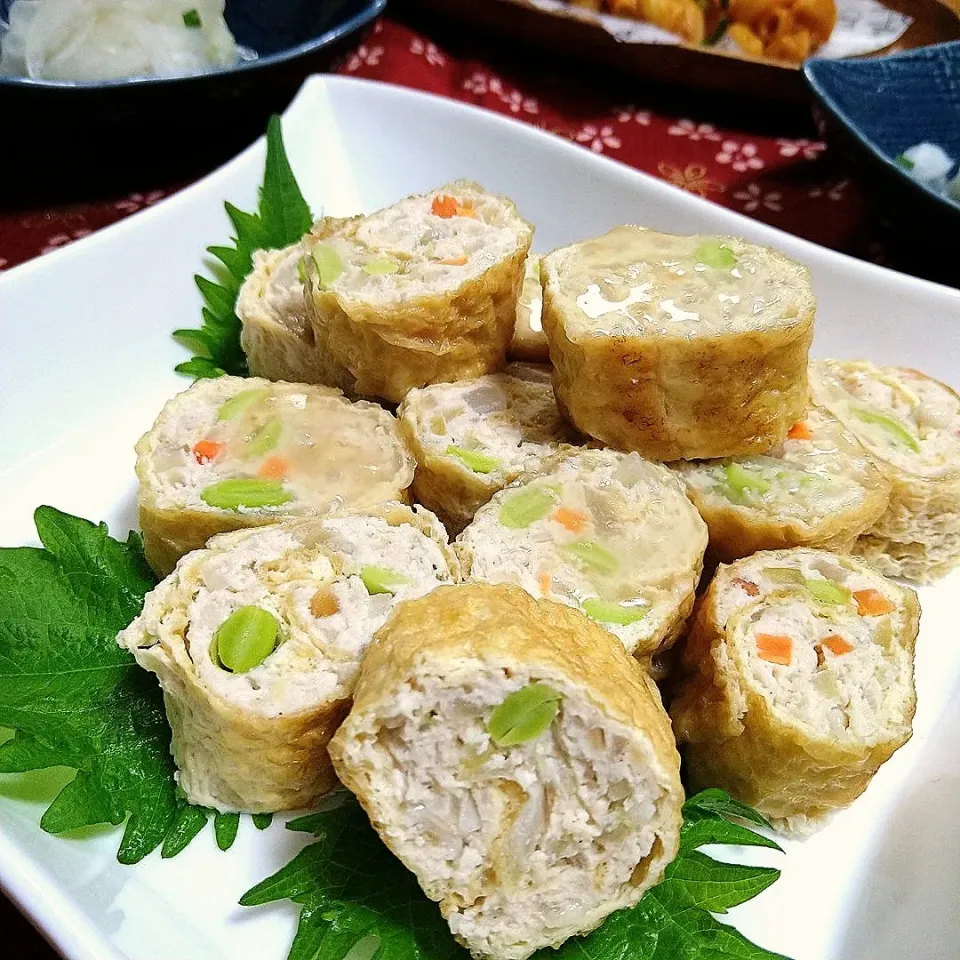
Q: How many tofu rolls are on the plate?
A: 12